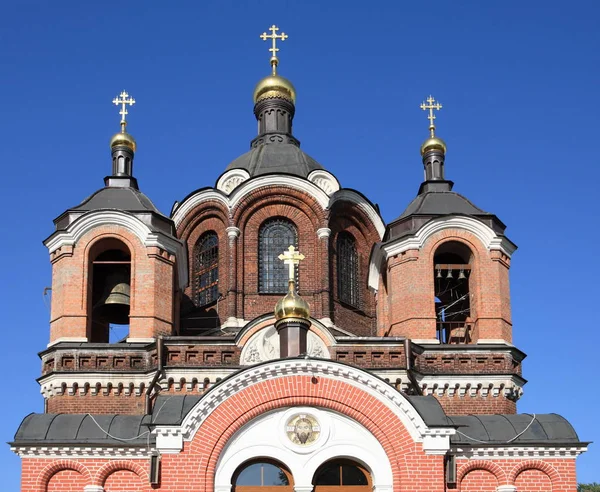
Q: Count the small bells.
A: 3